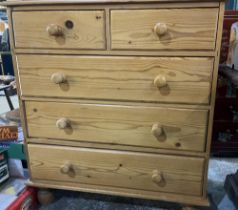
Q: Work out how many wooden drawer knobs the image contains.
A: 8